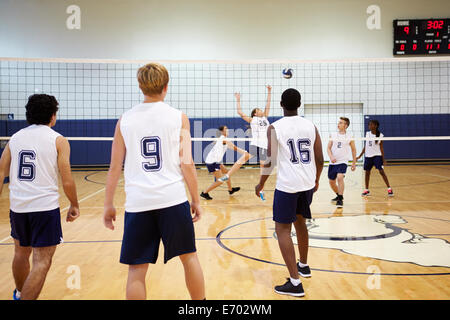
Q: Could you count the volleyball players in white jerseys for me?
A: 7